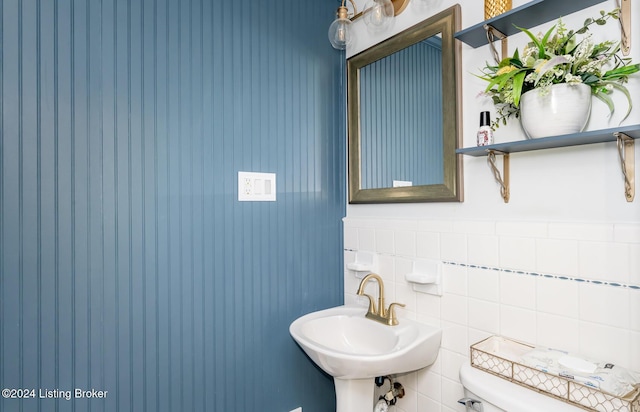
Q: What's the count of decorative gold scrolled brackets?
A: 4